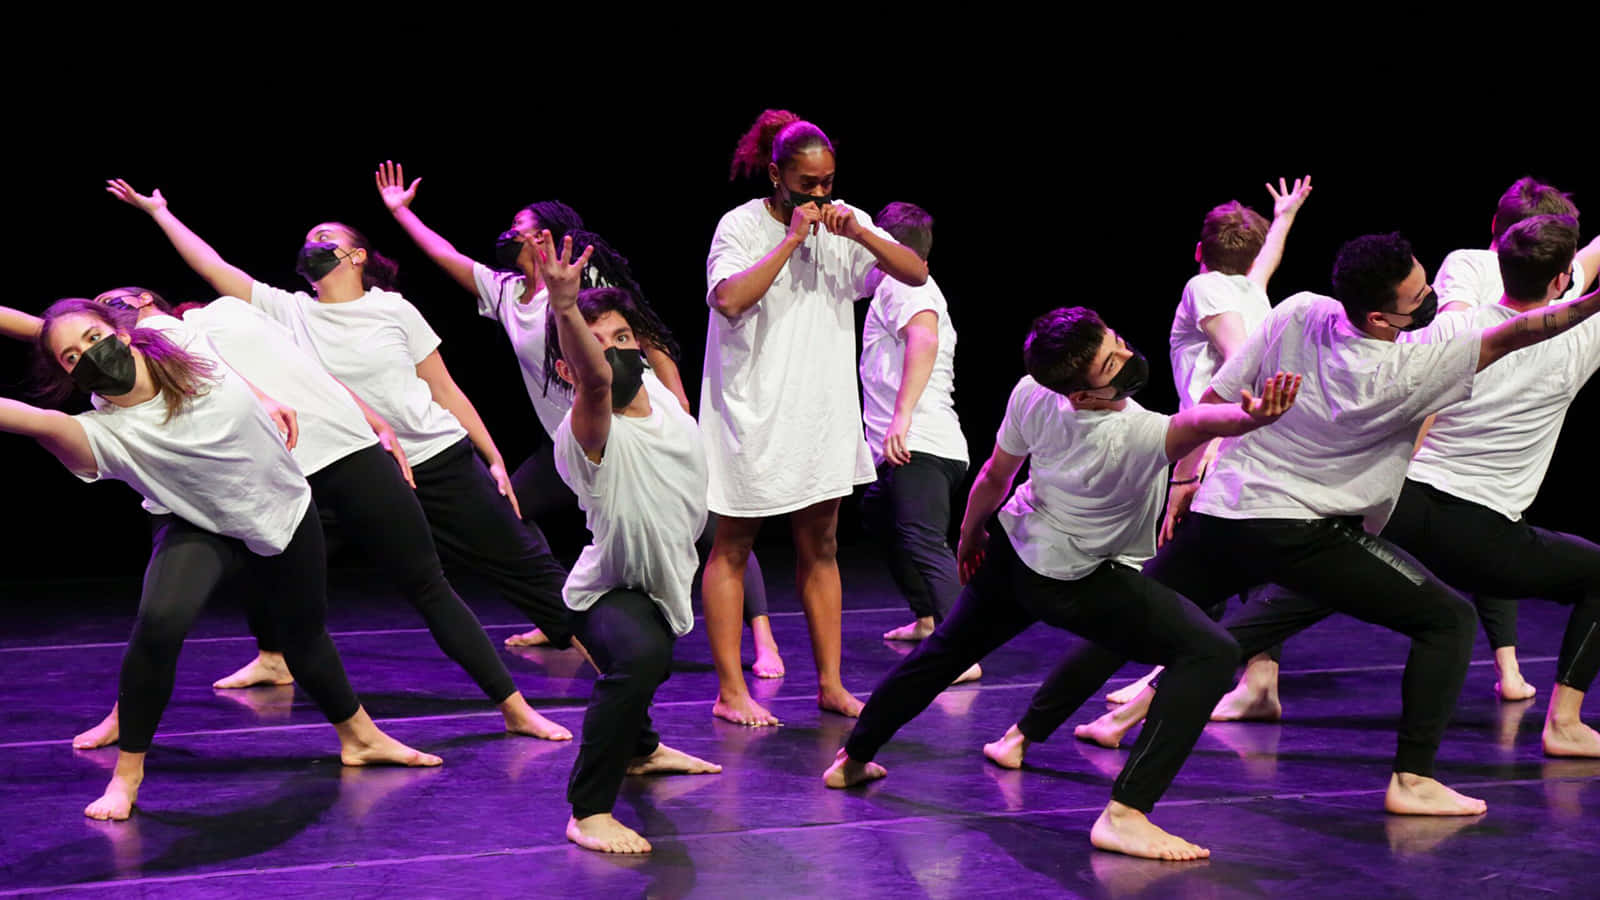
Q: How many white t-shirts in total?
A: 12